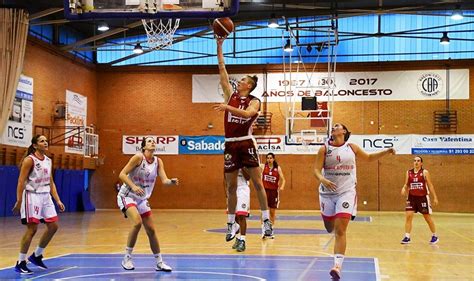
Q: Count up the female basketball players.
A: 7